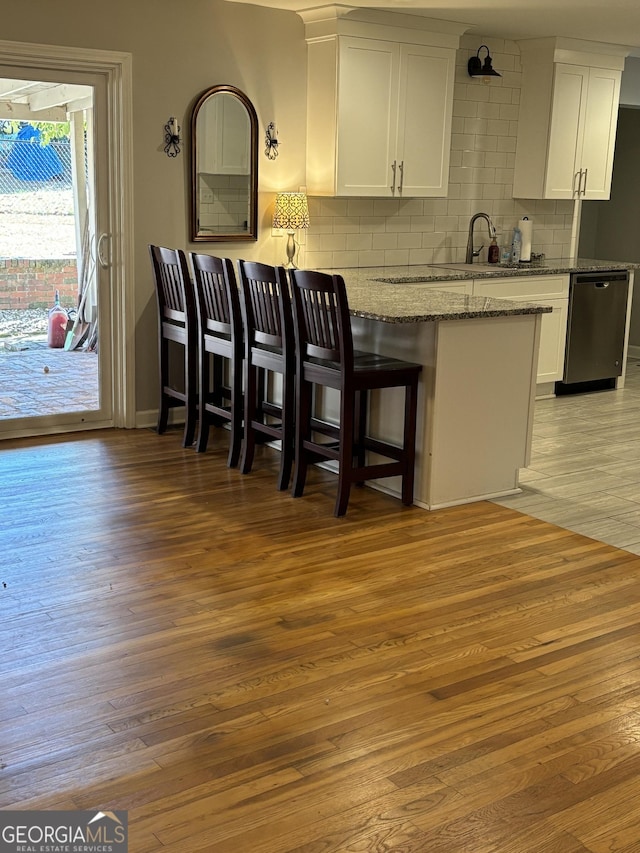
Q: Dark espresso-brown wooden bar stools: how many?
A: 4